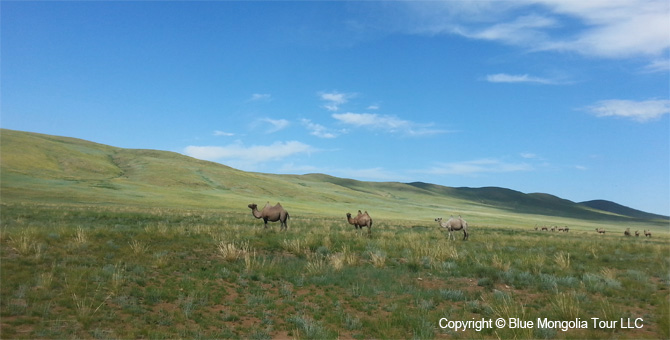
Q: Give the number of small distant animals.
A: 9